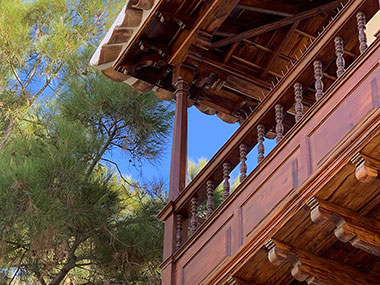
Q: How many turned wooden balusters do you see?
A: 11